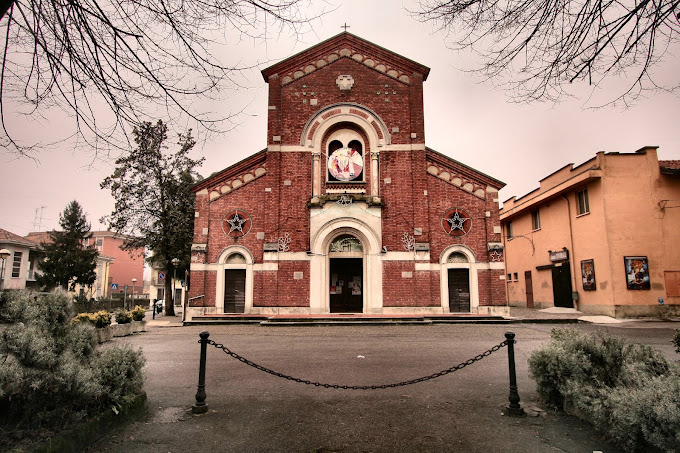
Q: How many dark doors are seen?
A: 4